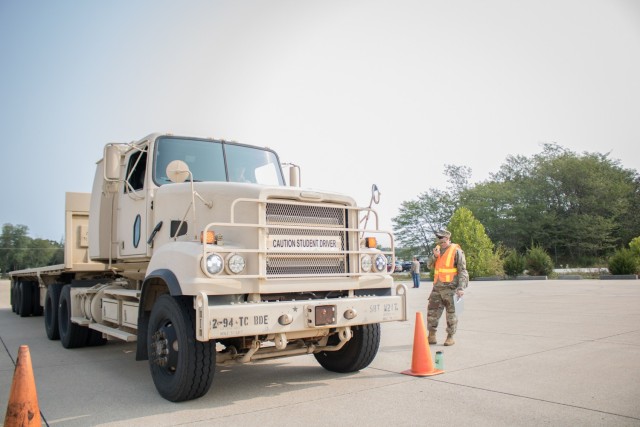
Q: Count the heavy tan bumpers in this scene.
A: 1